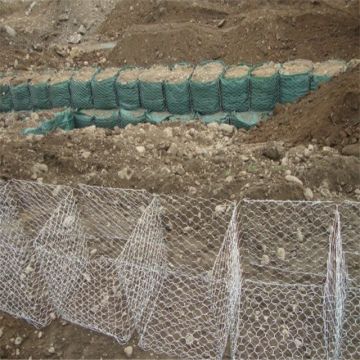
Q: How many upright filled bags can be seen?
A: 14